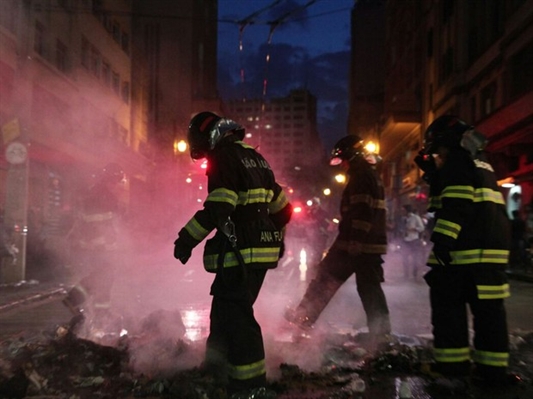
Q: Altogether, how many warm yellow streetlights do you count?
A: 4